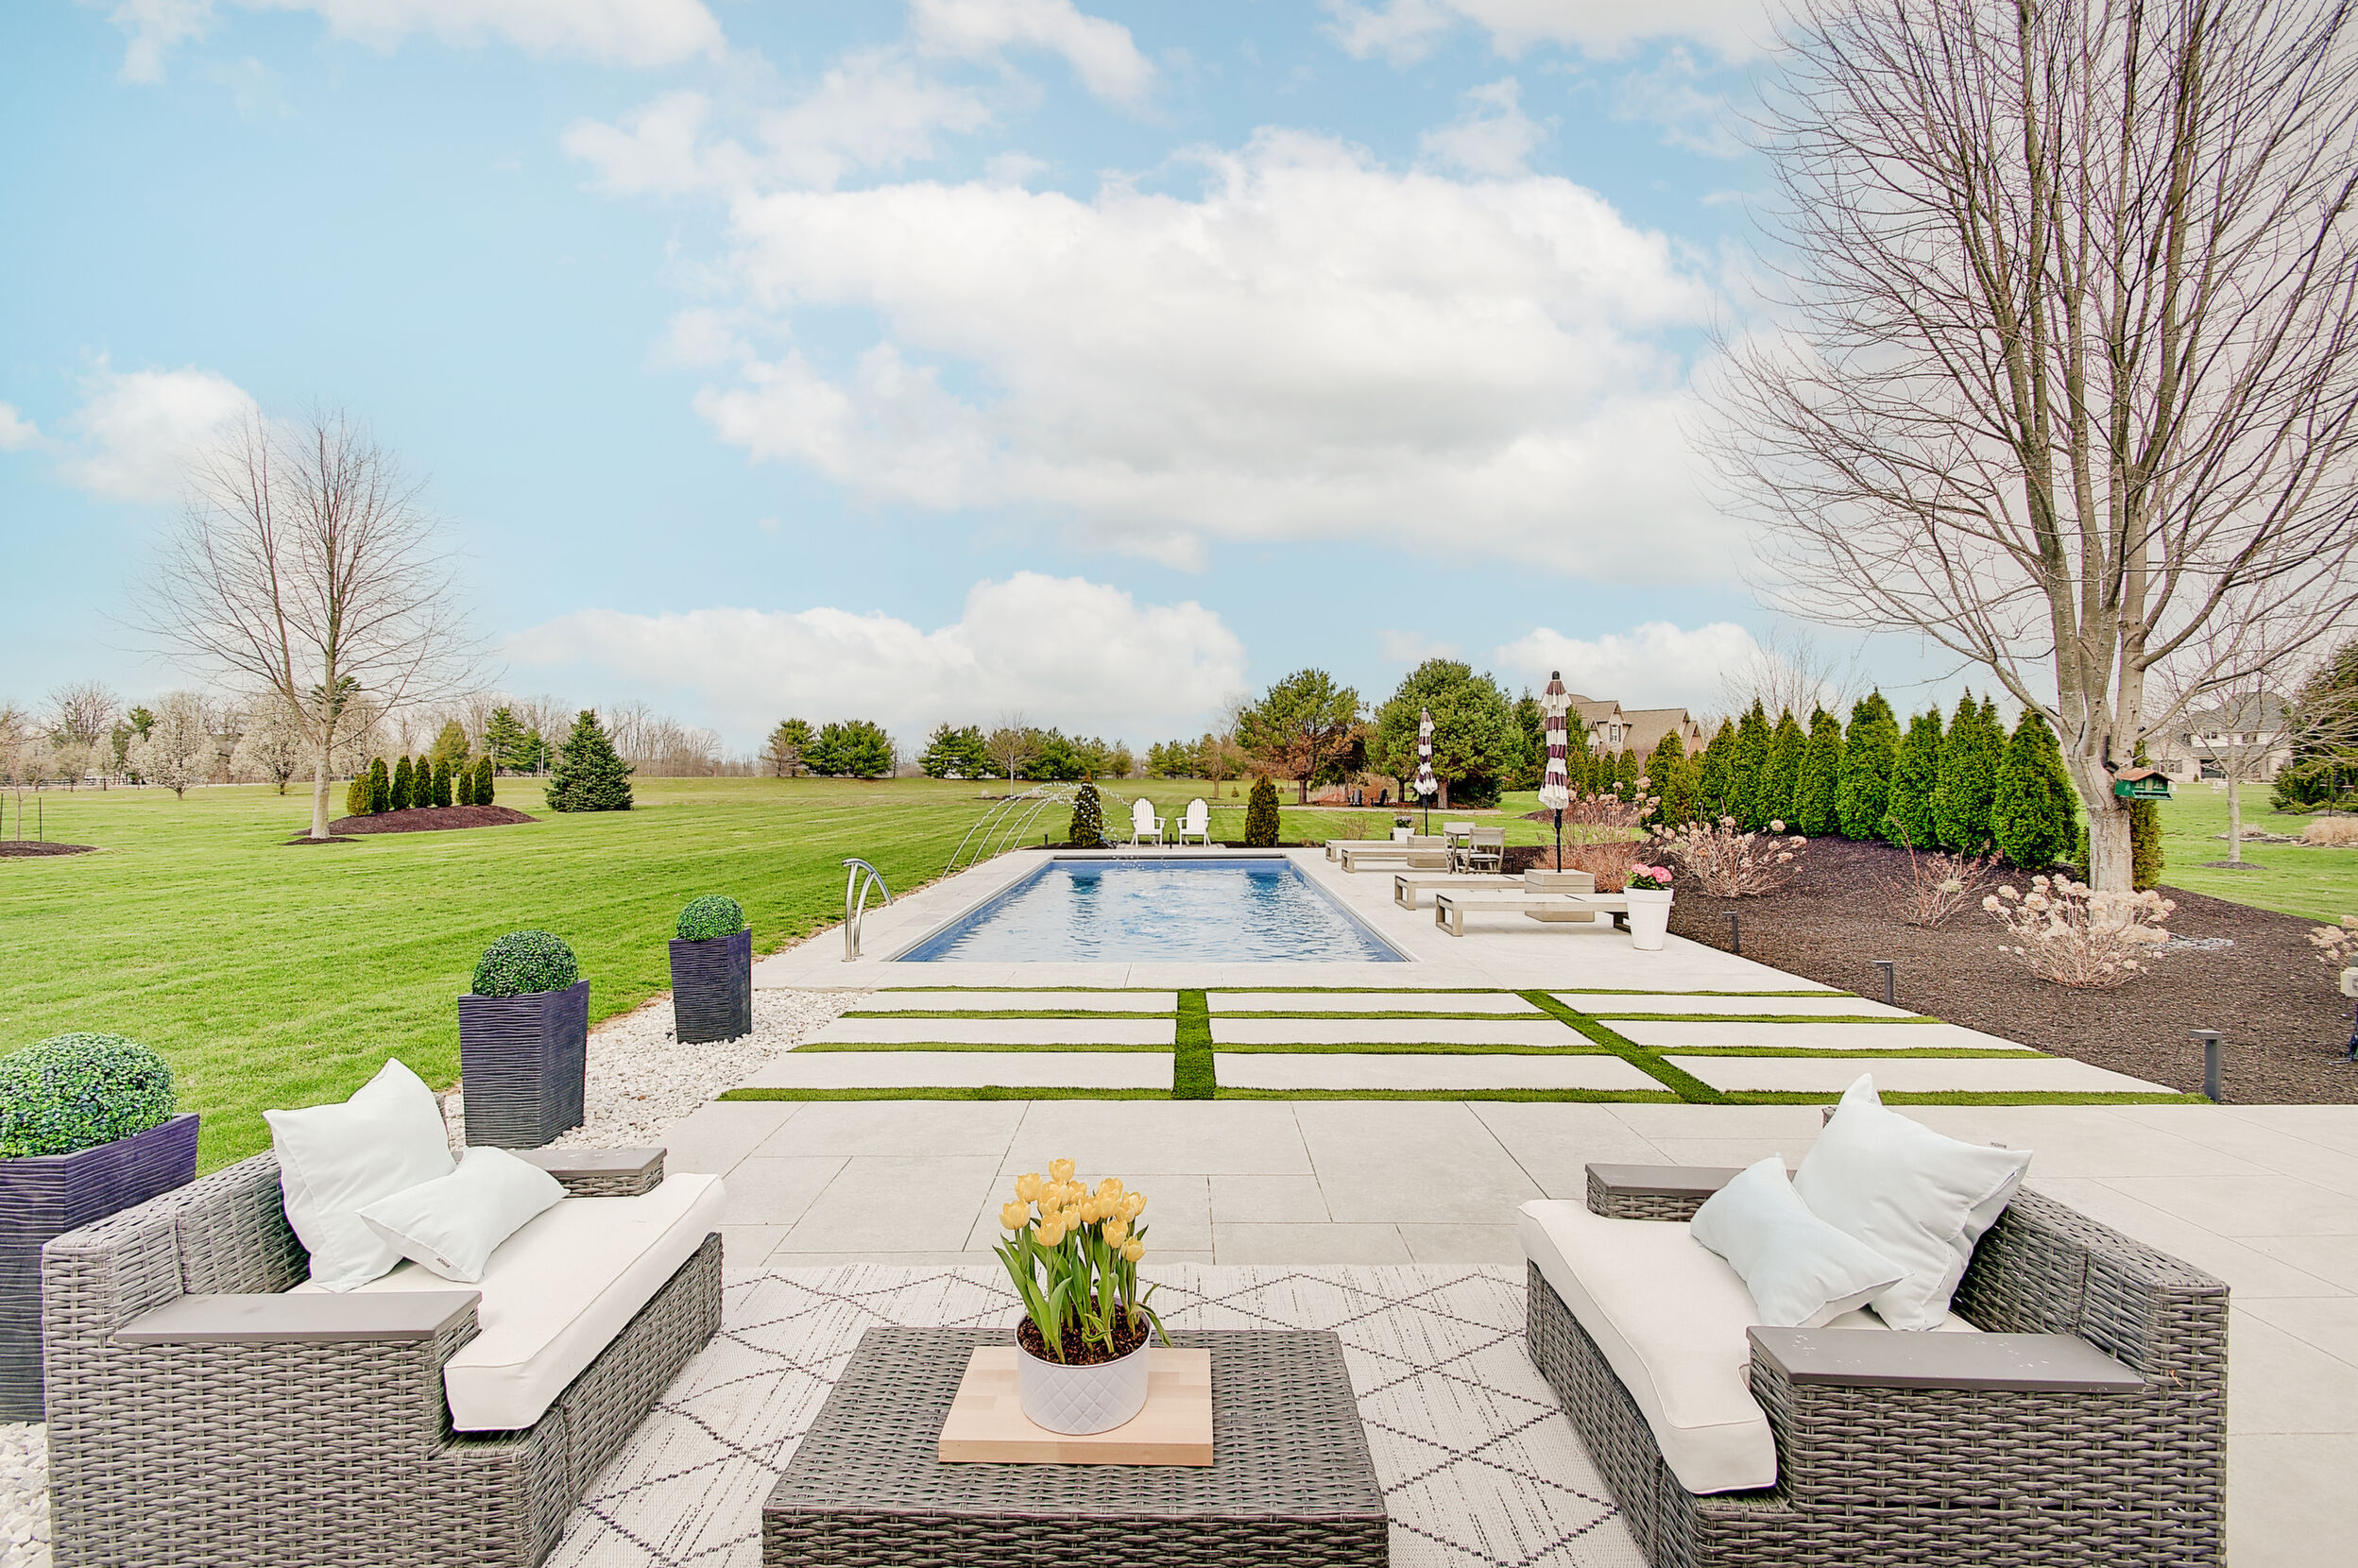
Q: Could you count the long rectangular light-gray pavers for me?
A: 9